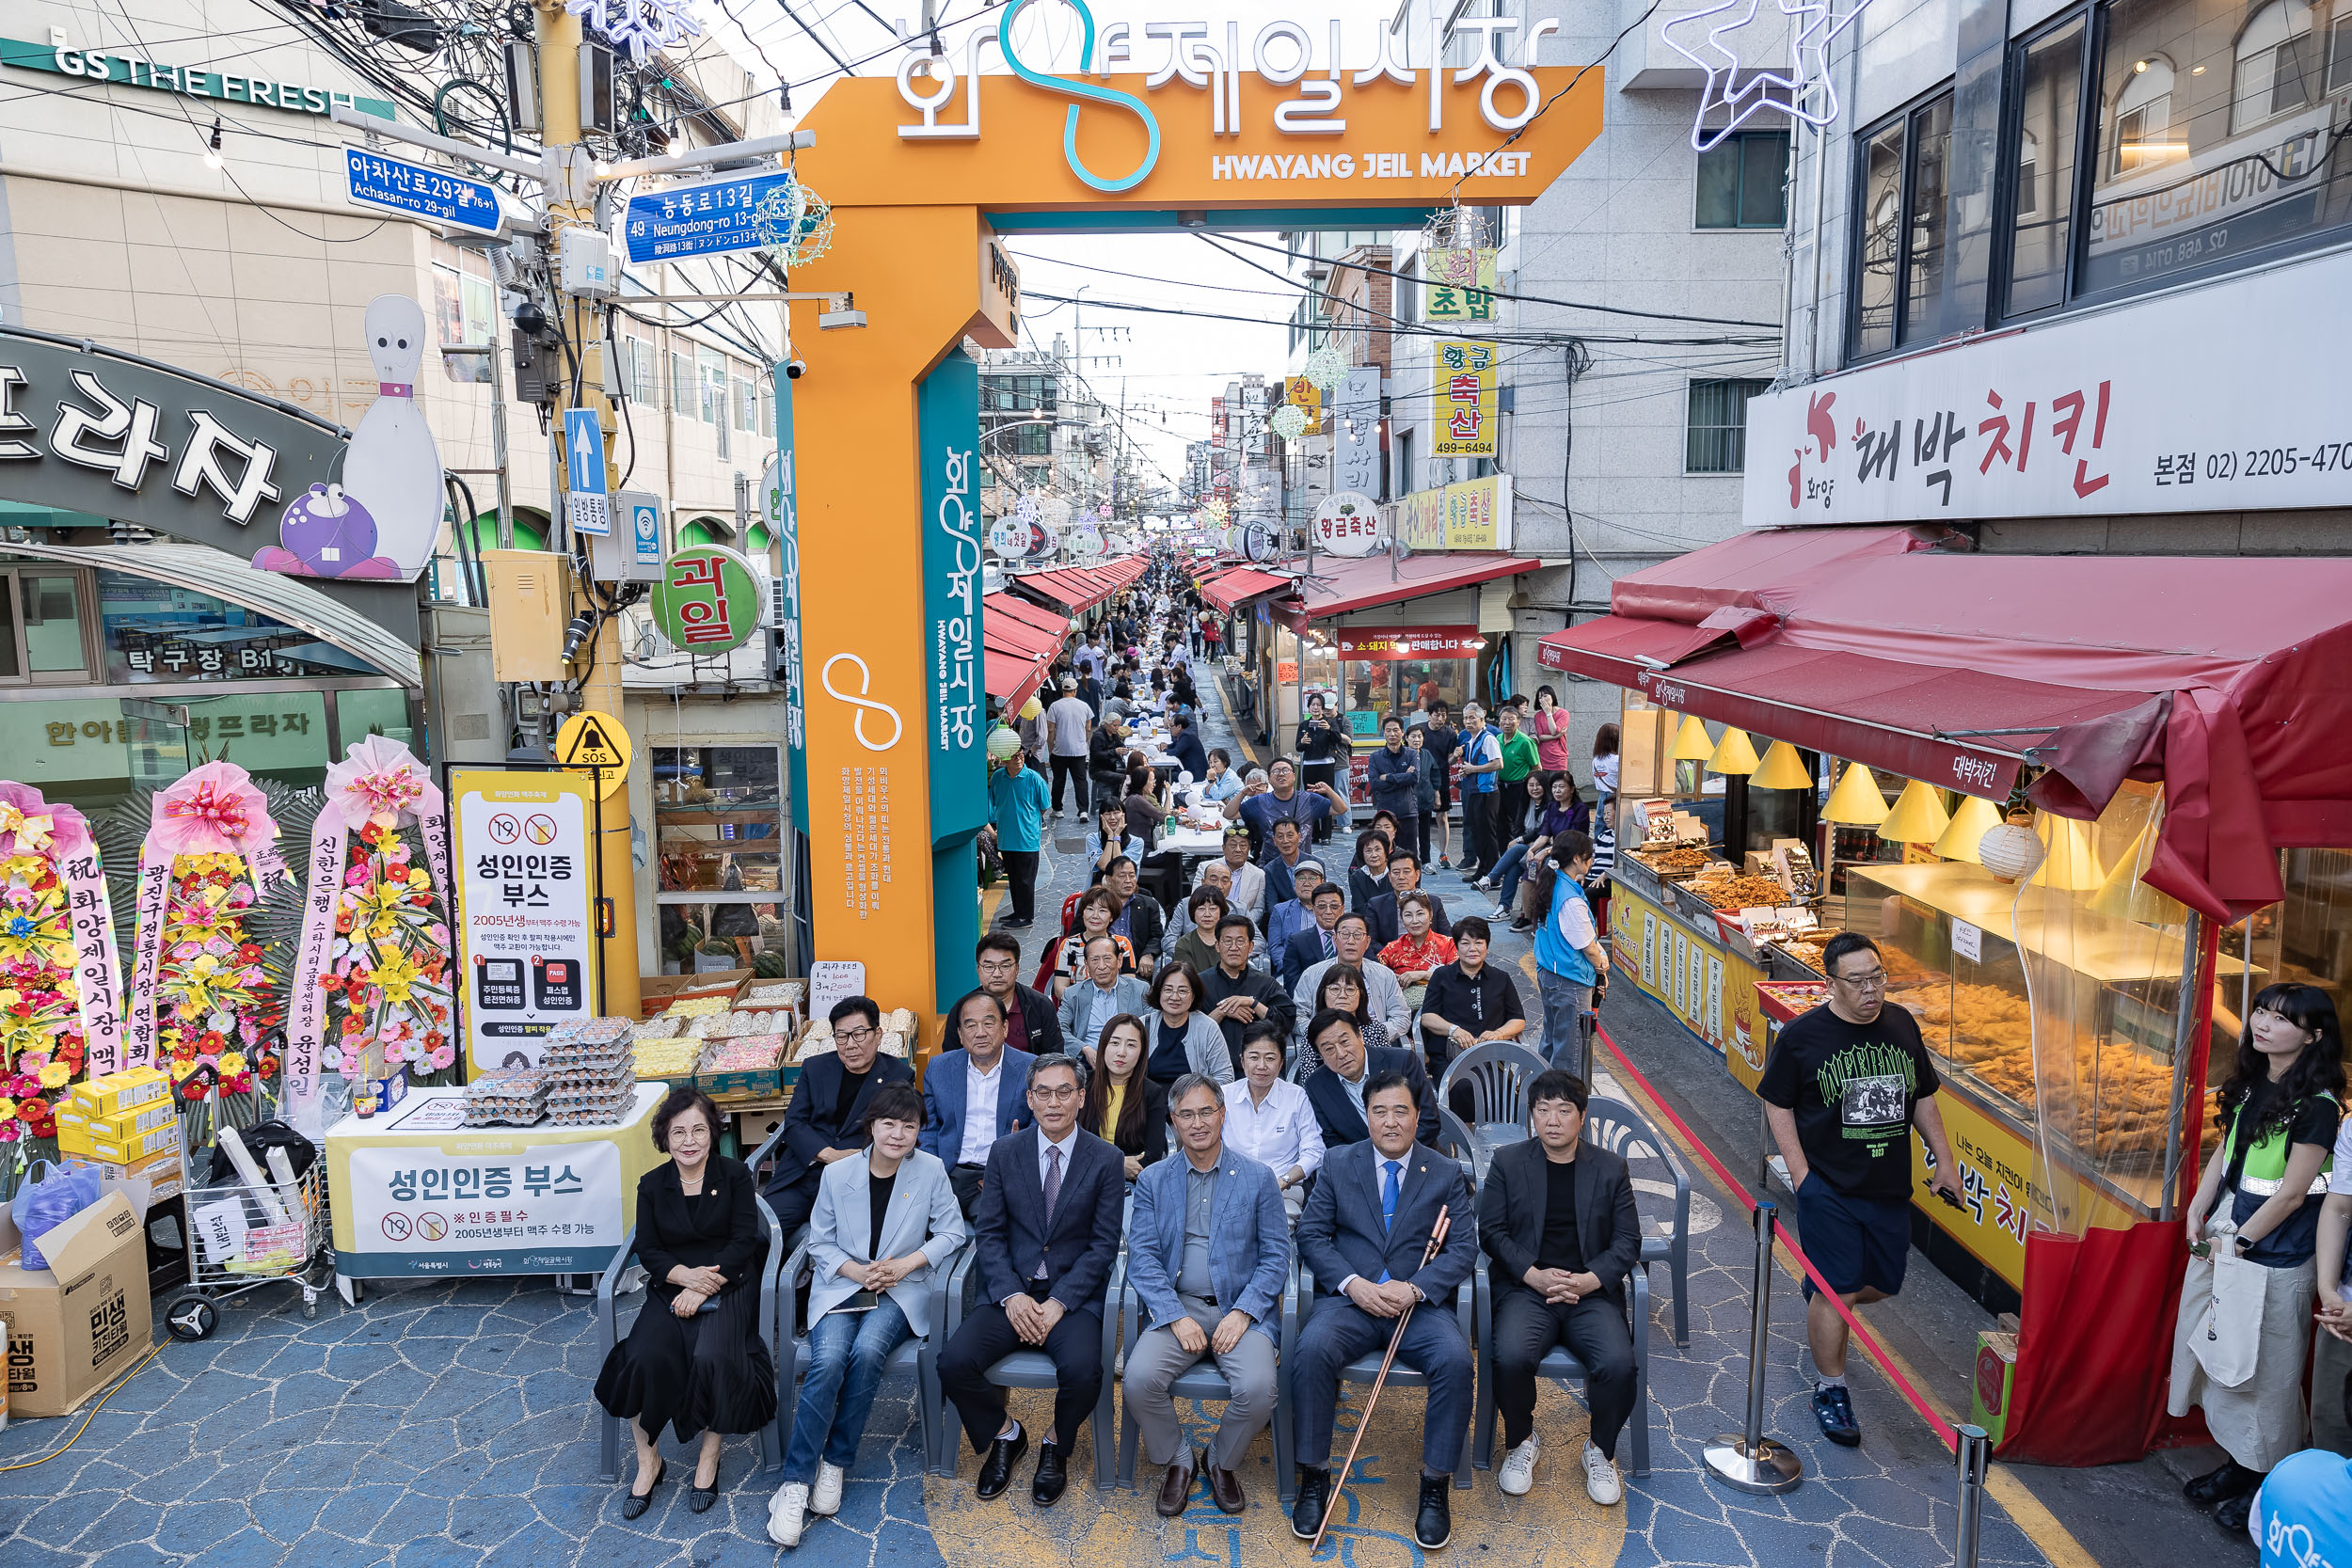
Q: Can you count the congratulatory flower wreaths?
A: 3